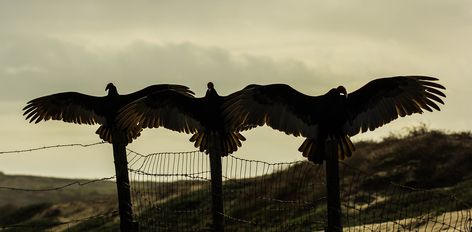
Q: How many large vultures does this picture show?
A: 3